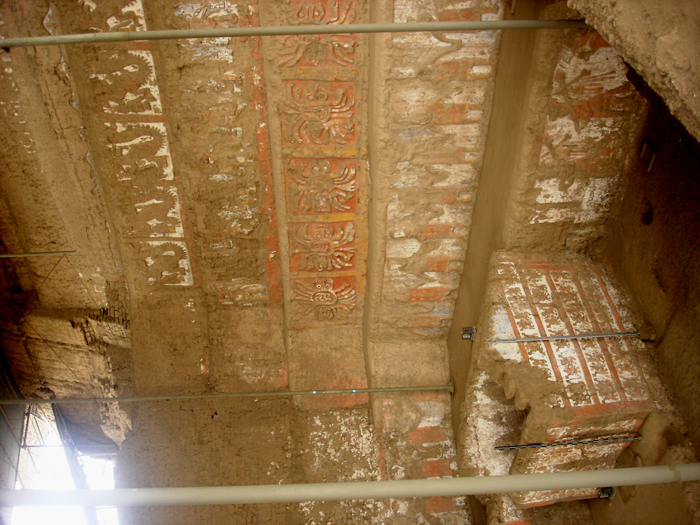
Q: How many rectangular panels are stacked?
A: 5